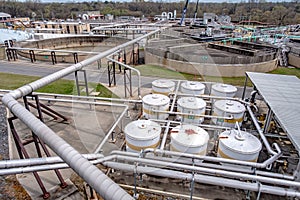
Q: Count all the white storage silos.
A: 9